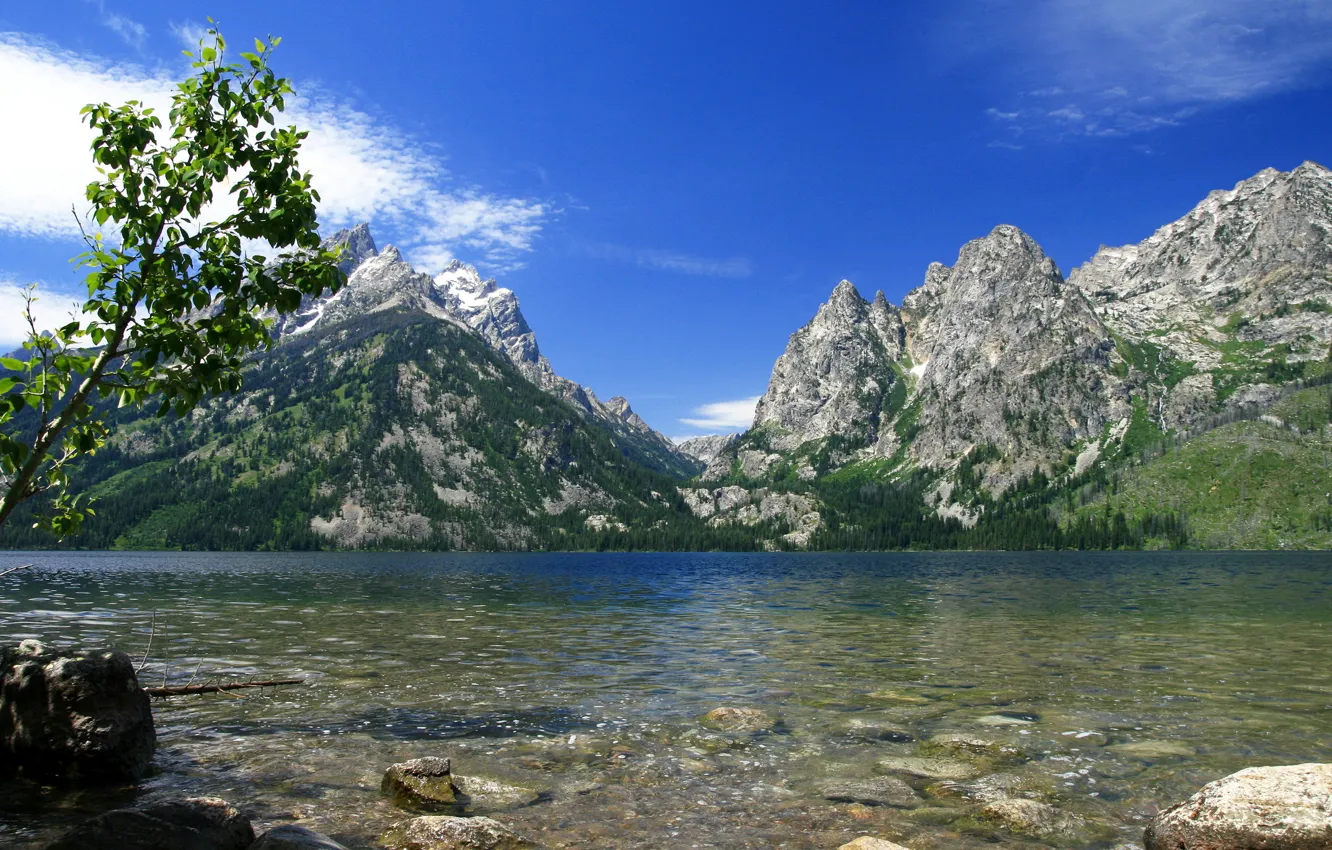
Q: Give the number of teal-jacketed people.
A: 0